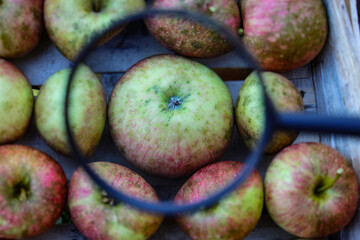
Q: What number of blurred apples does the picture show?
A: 11